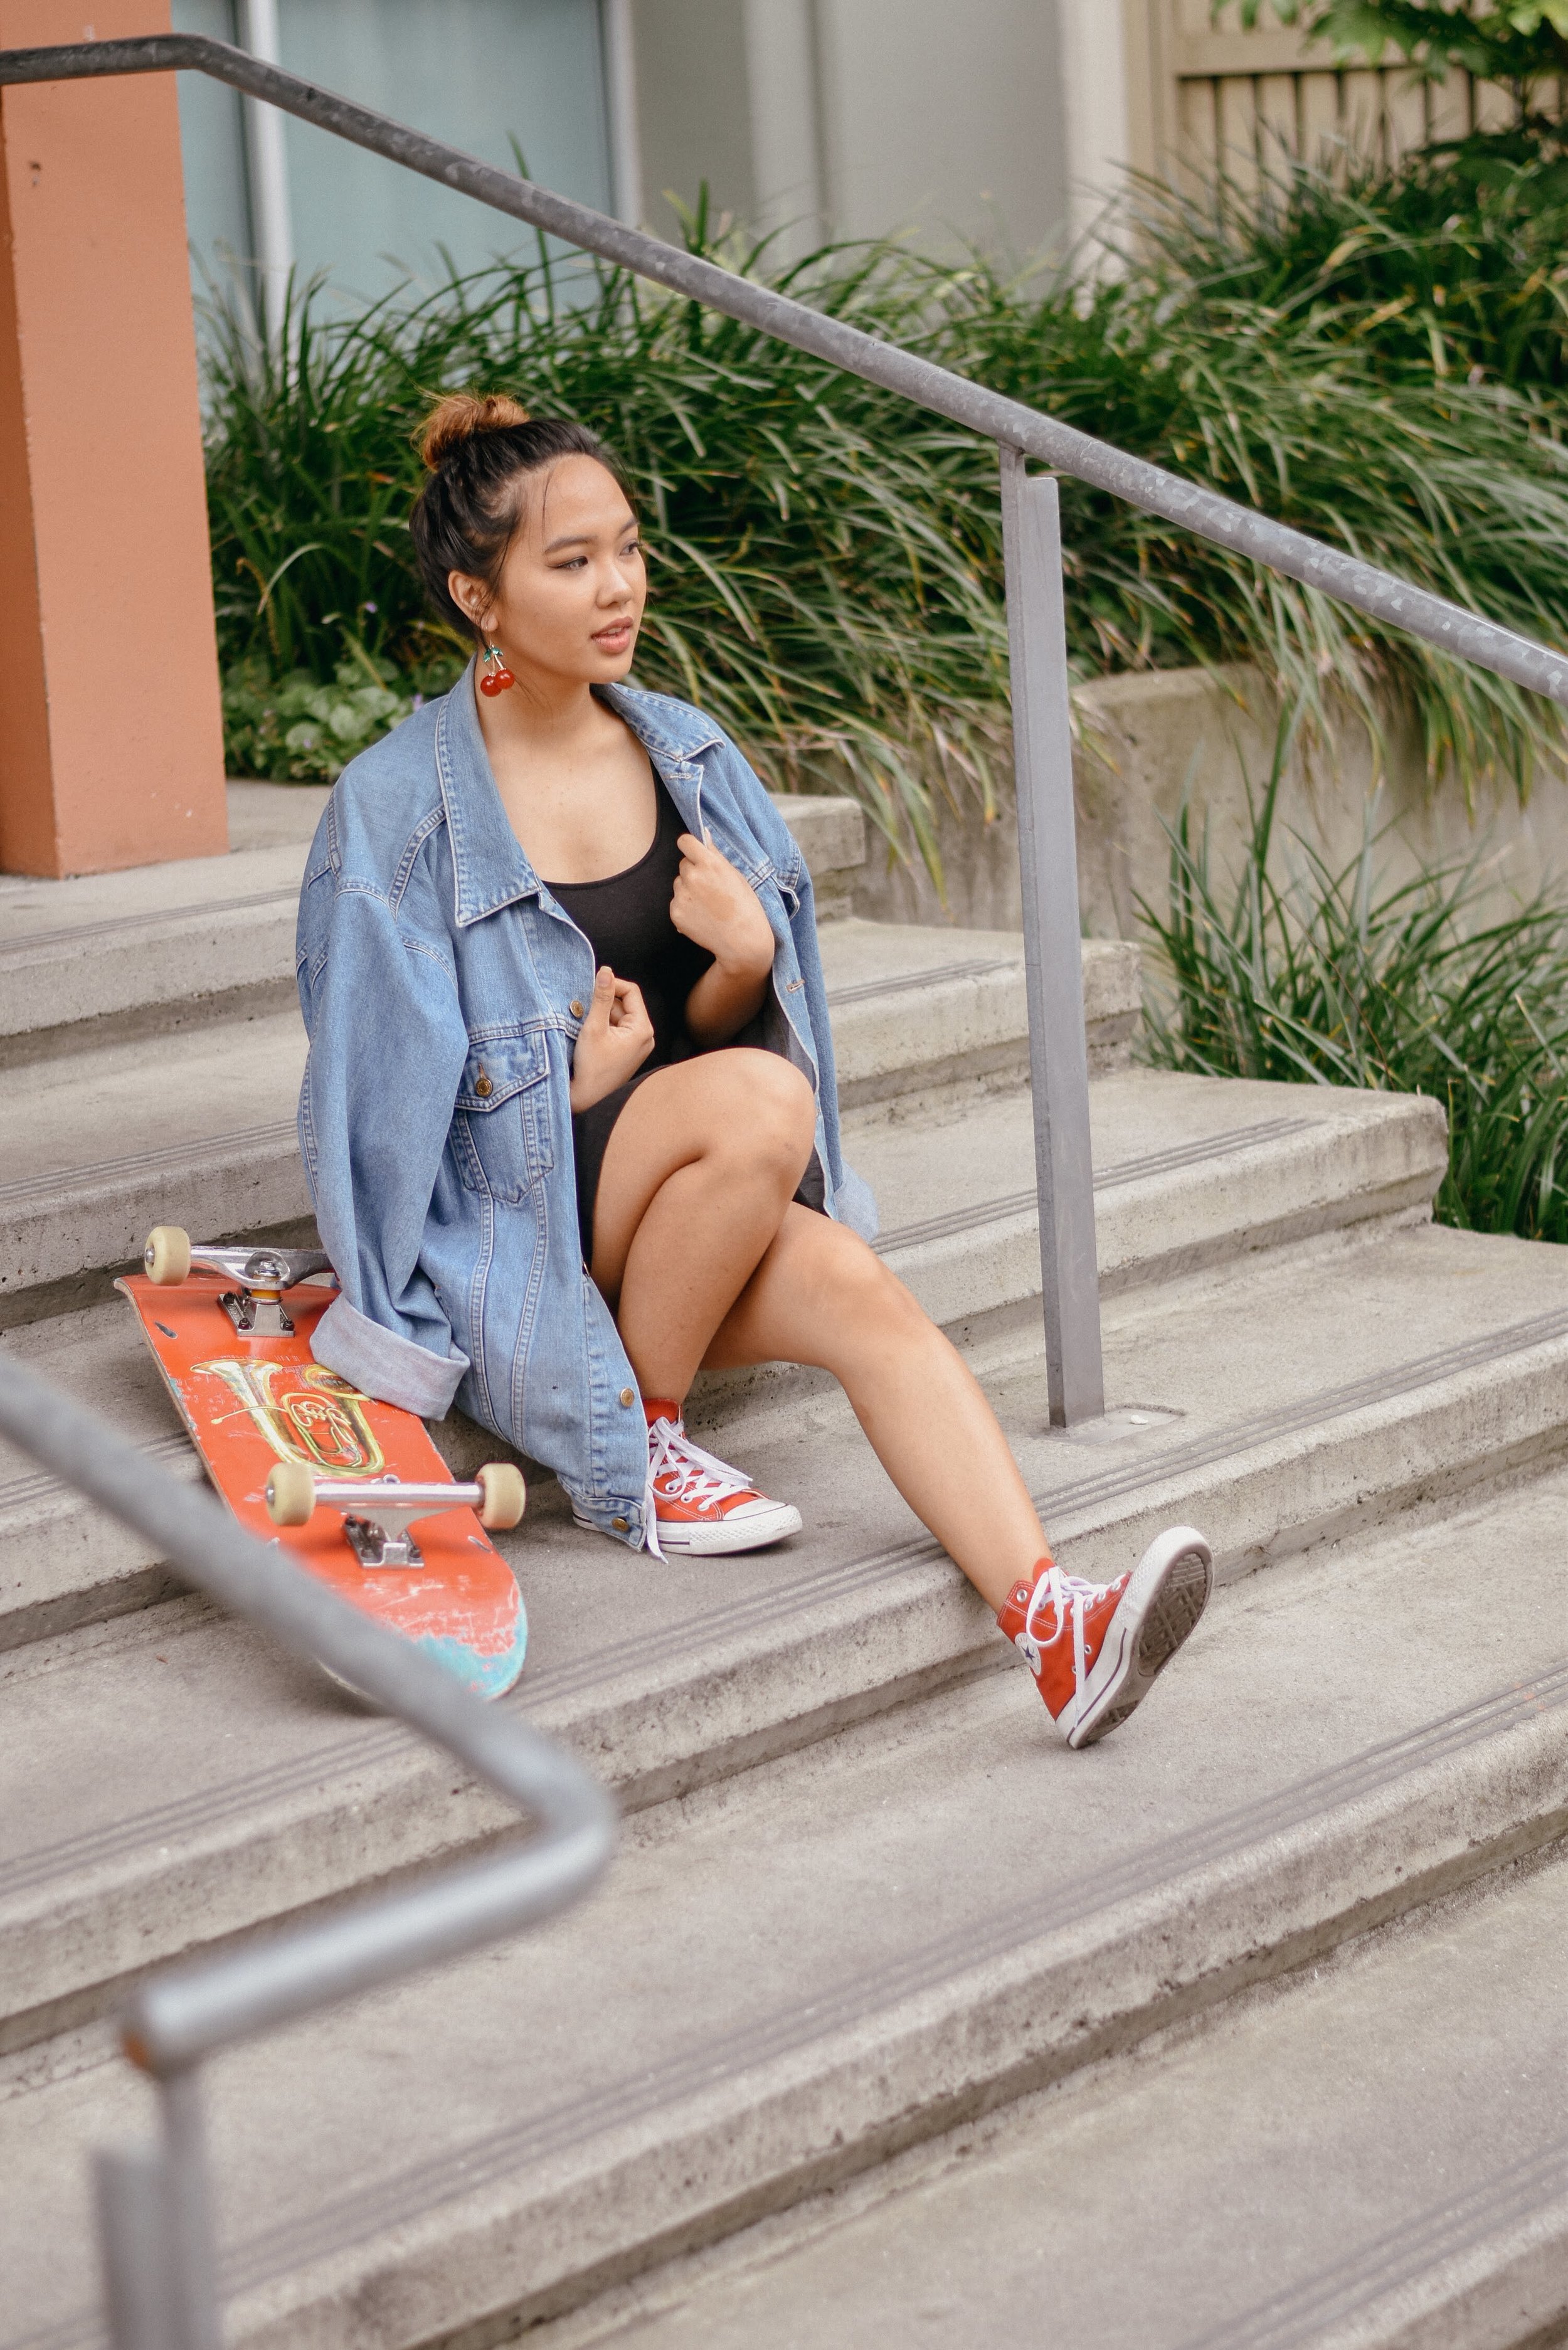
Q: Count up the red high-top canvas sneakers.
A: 2